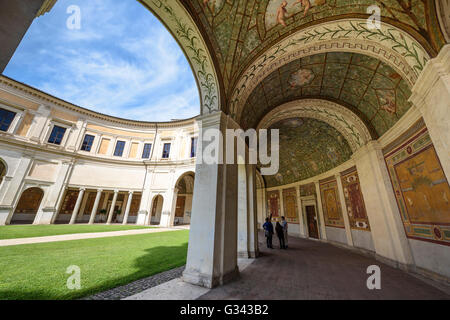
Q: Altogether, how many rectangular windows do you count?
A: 7